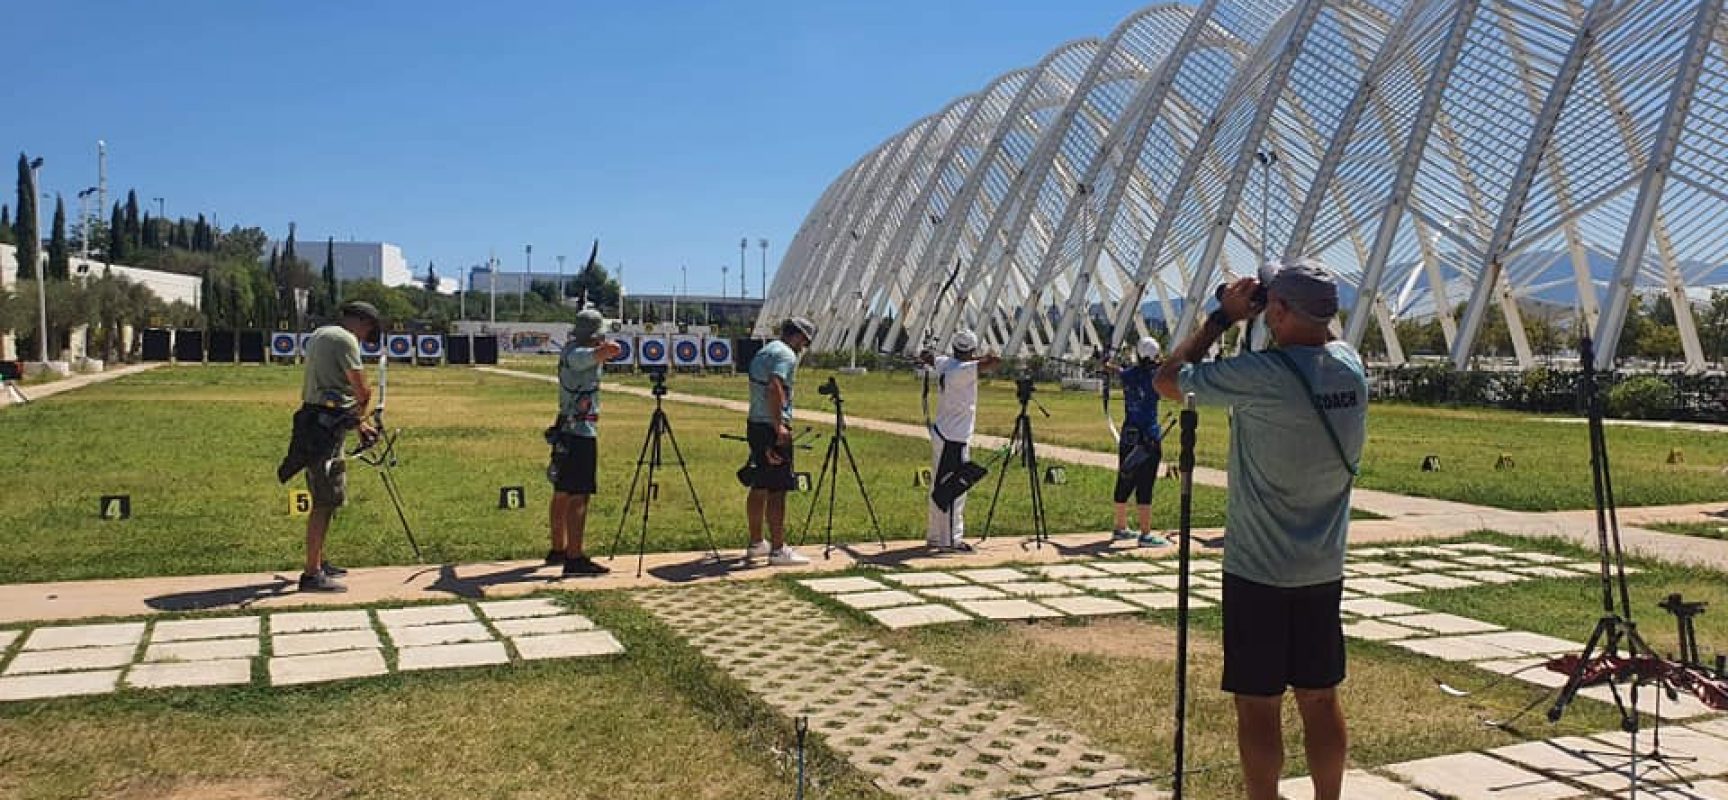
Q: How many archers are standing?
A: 5